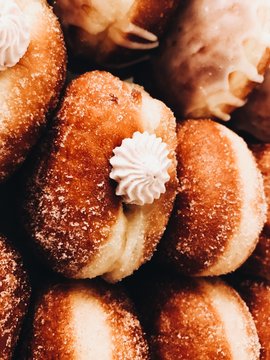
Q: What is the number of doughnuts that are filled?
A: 2